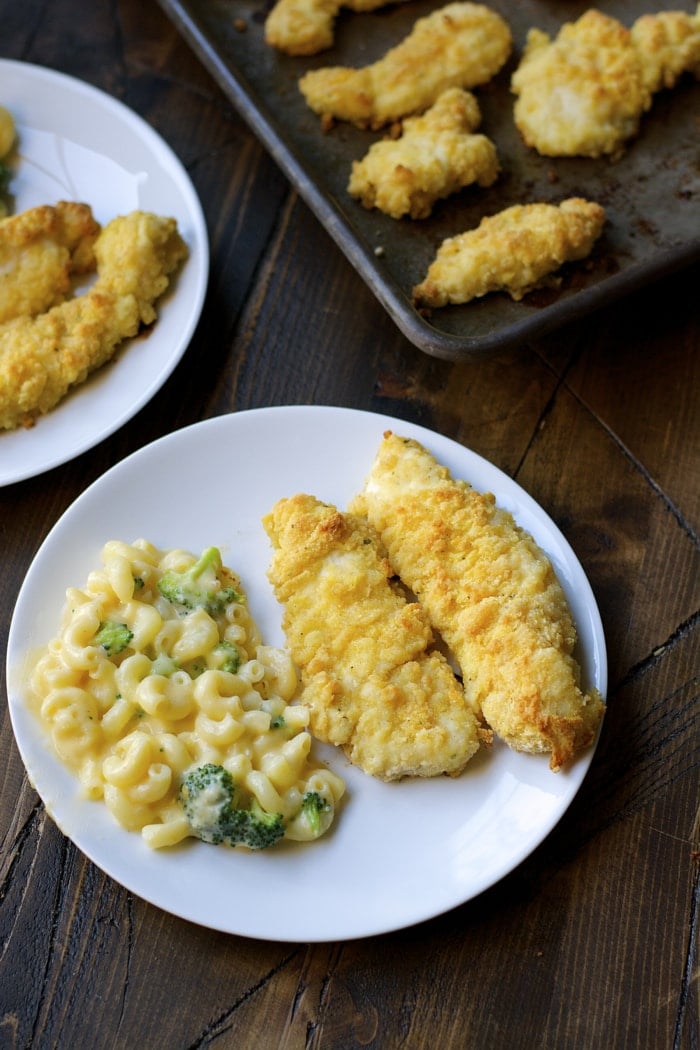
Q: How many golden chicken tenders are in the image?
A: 9